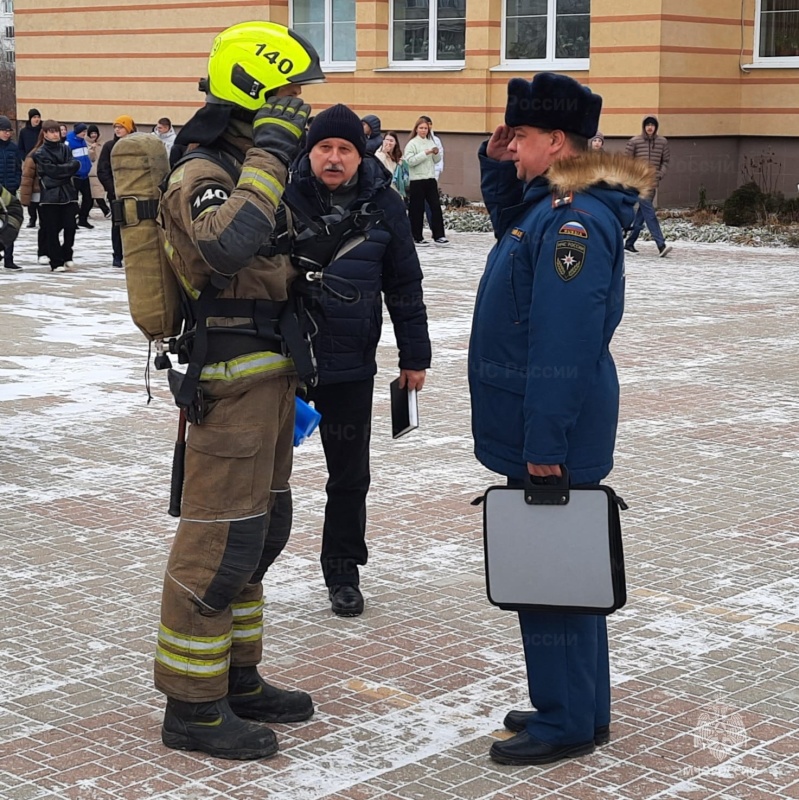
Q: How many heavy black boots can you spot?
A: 2